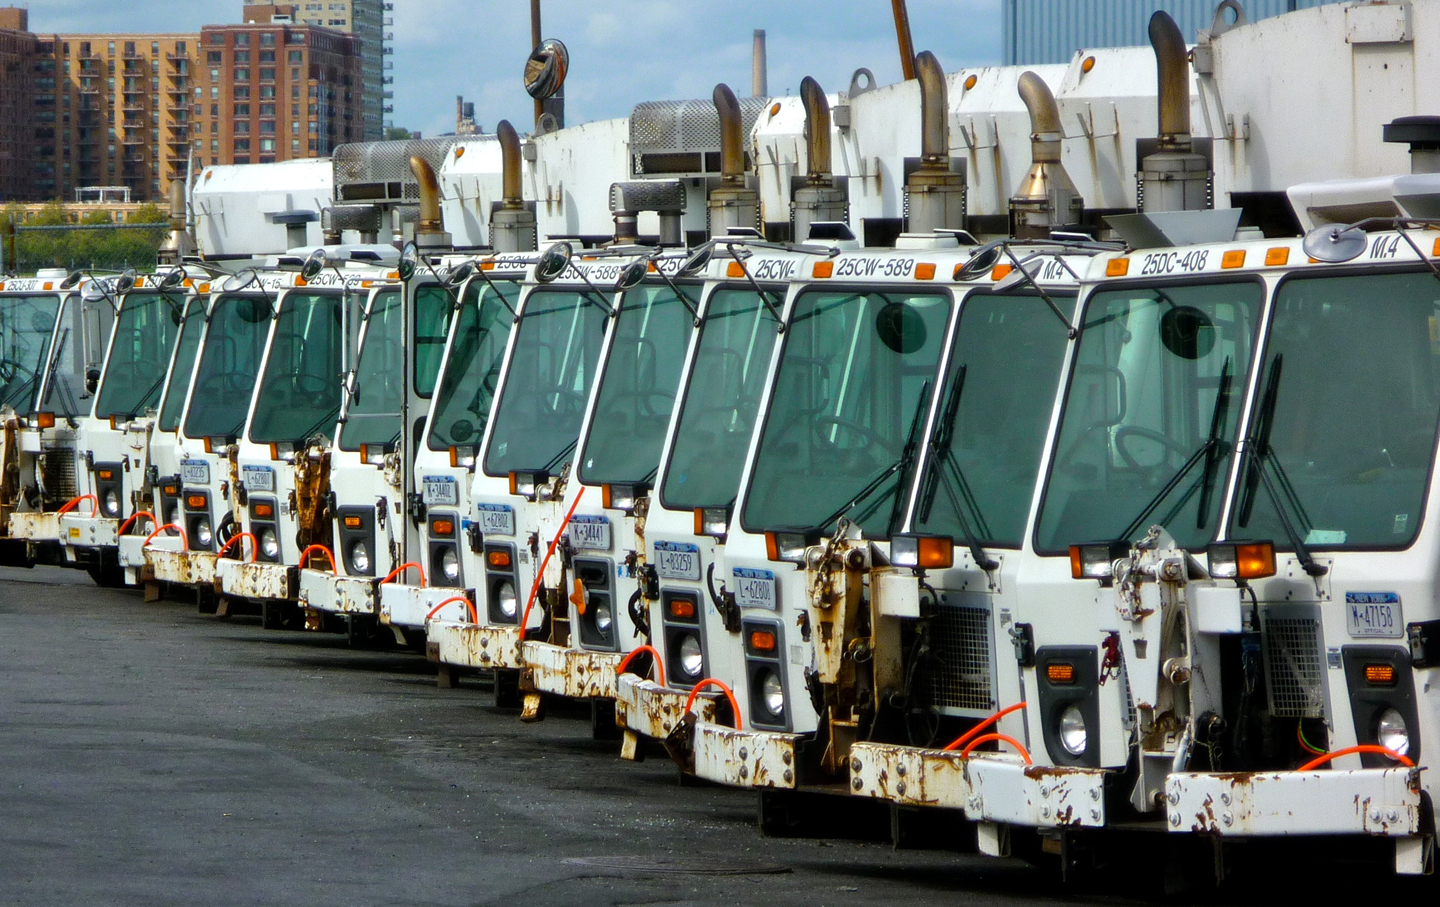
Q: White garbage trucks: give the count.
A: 12